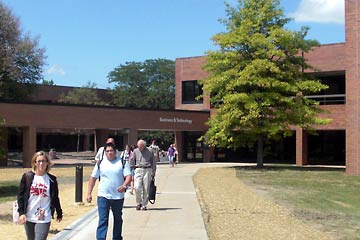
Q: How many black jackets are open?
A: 1